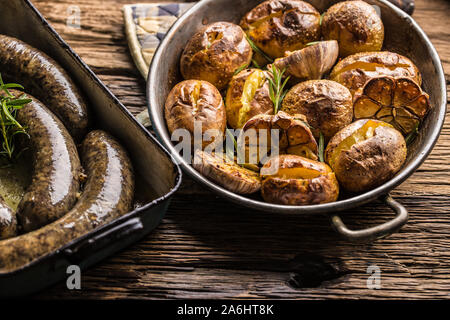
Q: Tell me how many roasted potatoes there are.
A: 9